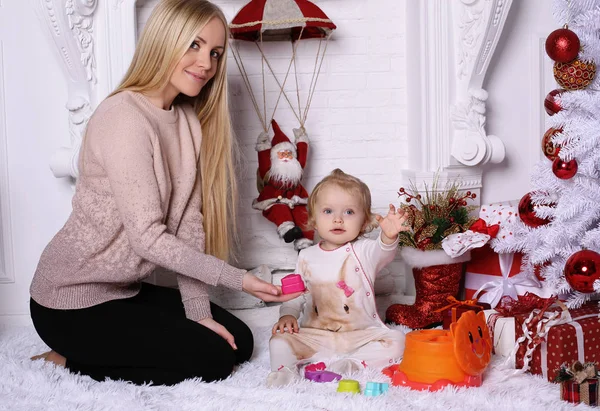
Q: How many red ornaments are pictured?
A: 7